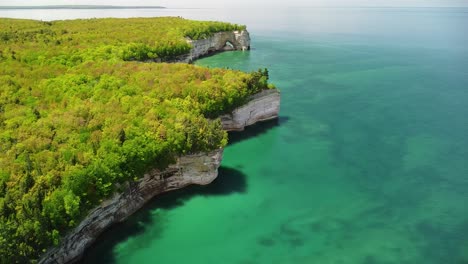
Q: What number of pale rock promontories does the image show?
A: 3